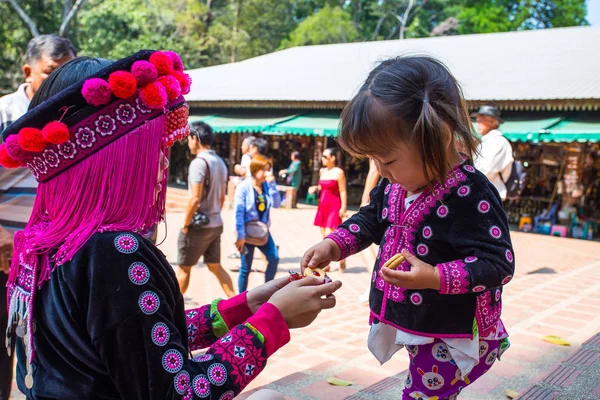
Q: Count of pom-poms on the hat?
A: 12